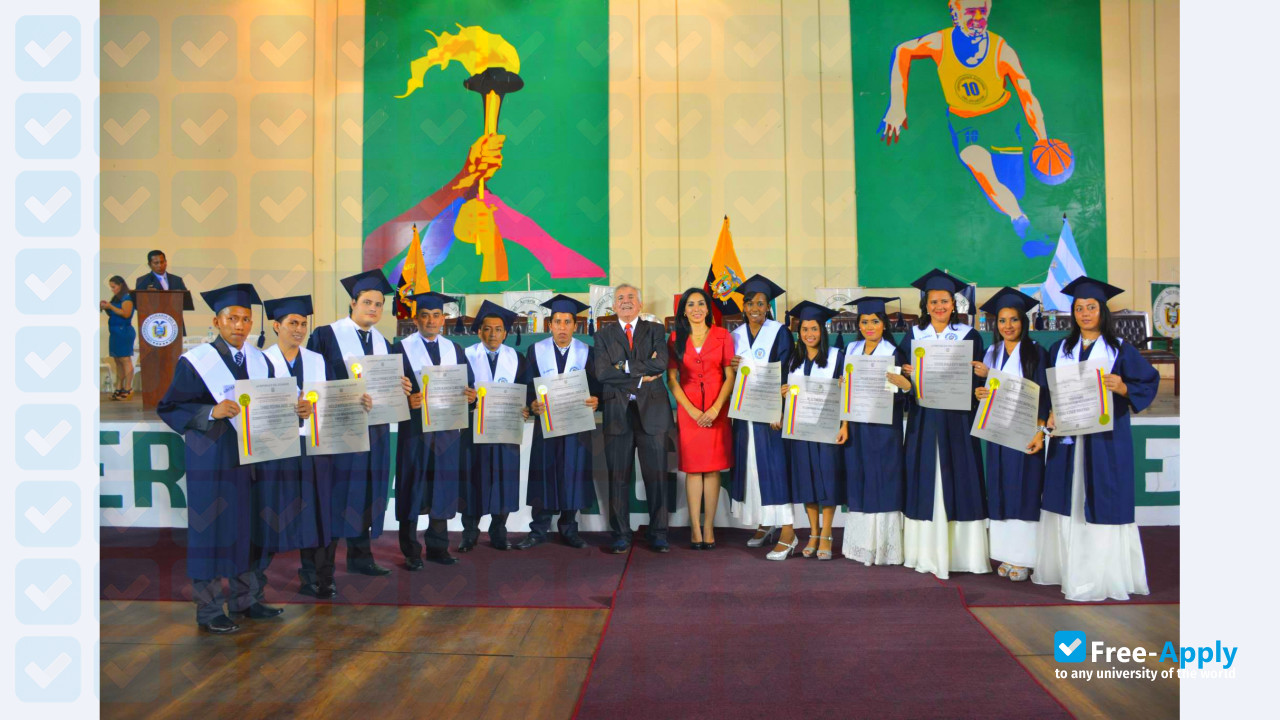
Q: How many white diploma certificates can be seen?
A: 12